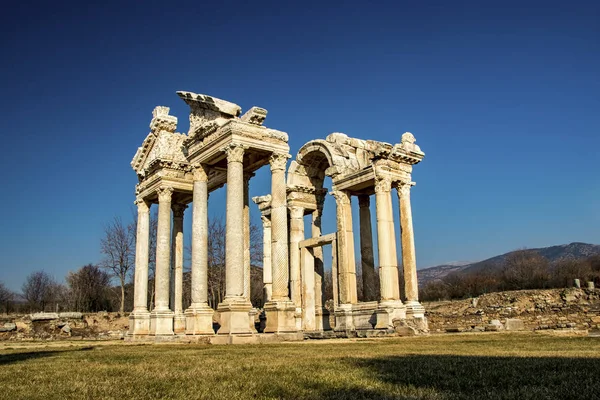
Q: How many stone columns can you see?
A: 14